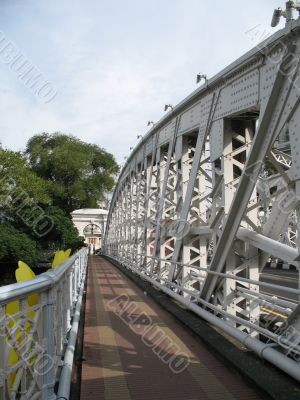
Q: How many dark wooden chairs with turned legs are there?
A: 0